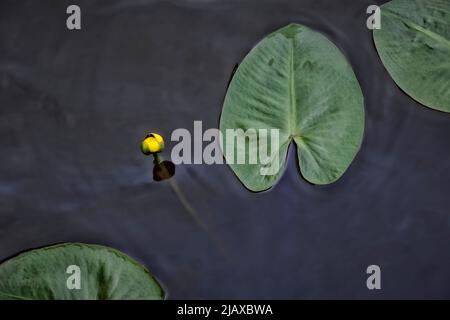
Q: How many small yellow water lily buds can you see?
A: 1